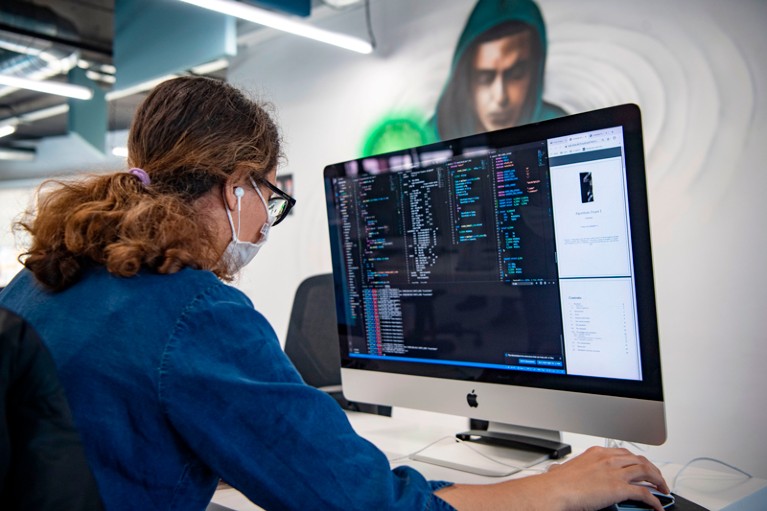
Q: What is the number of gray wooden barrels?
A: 0